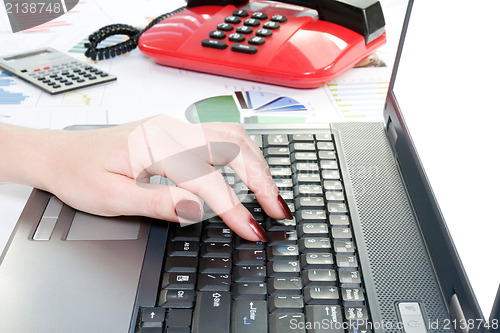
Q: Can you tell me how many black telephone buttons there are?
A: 14